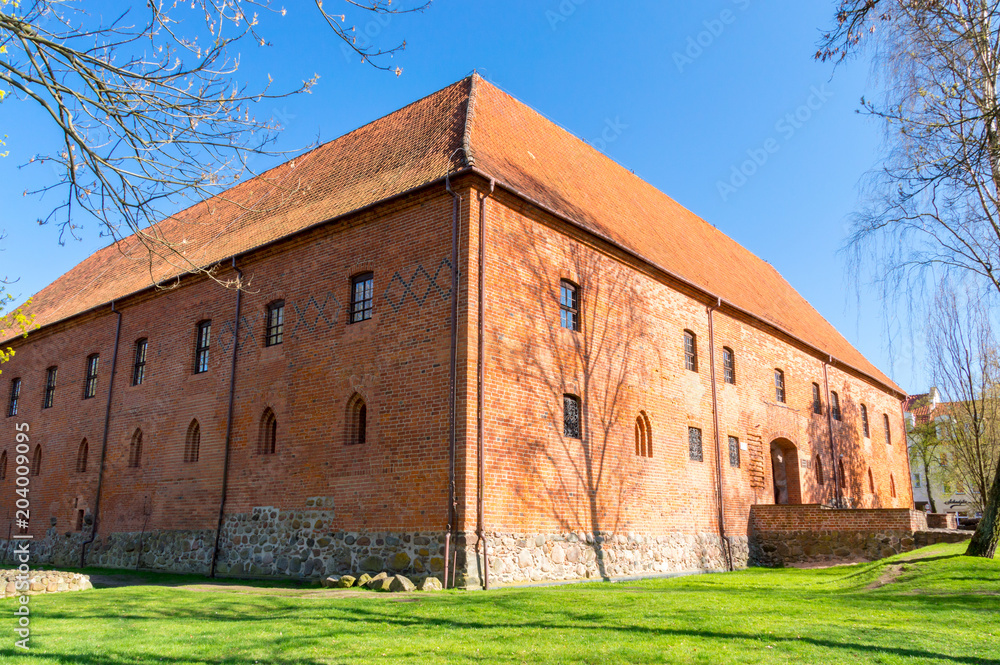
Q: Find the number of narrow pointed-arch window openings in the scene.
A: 12